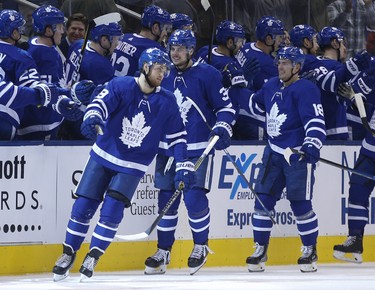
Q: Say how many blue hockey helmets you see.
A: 12